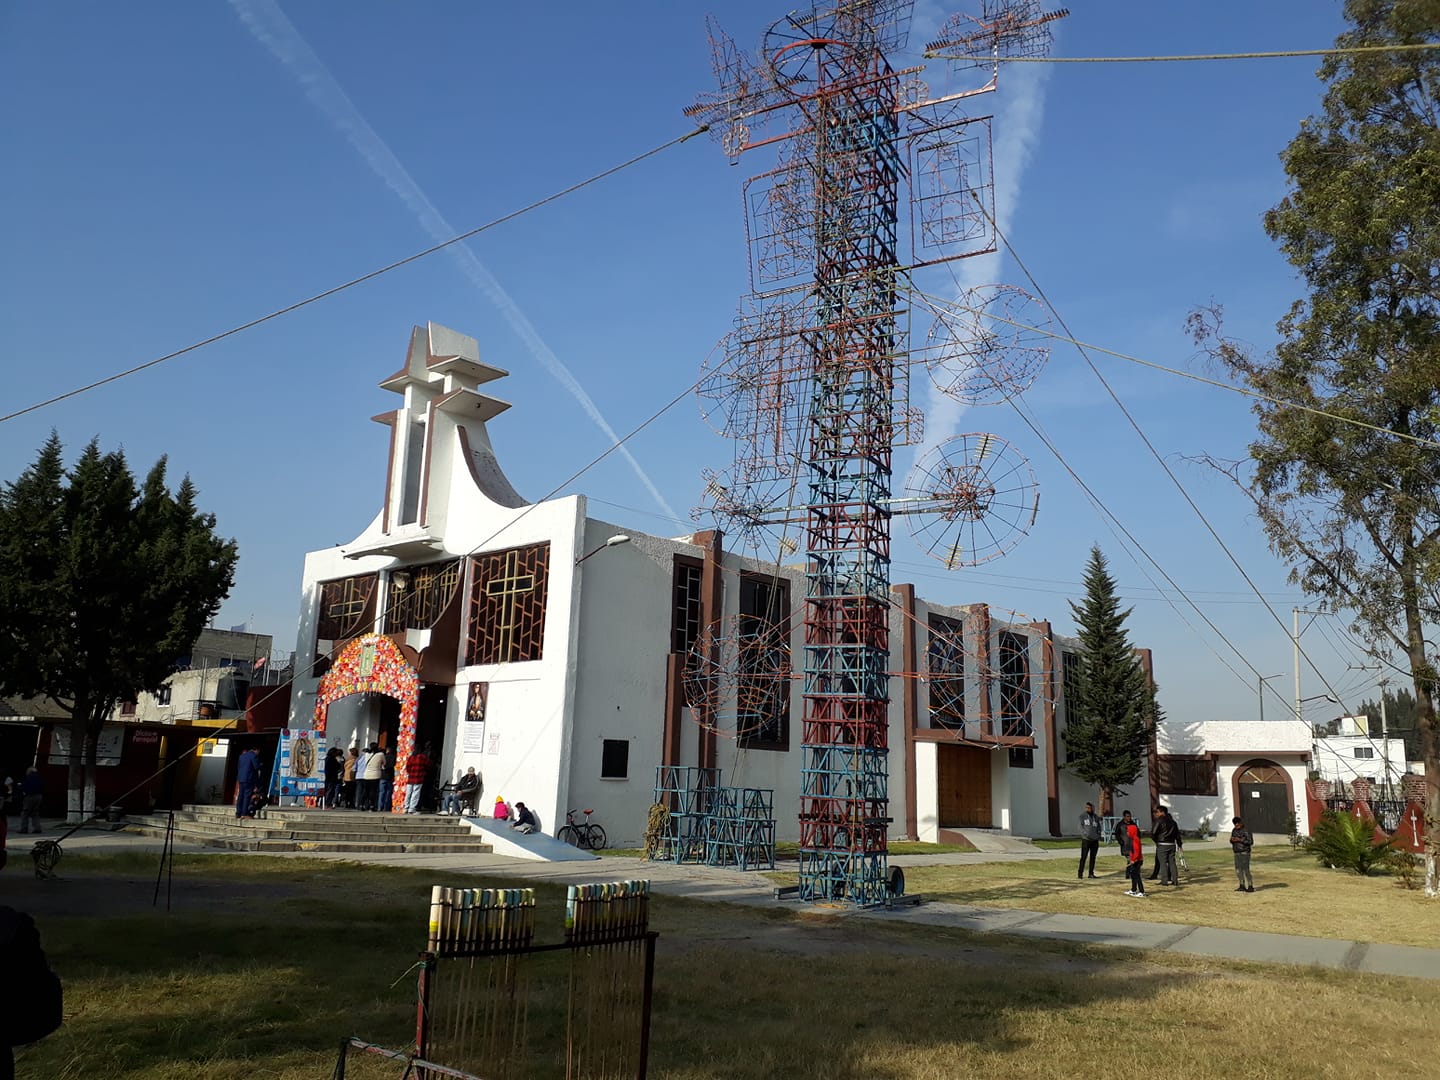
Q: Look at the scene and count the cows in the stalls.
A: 0